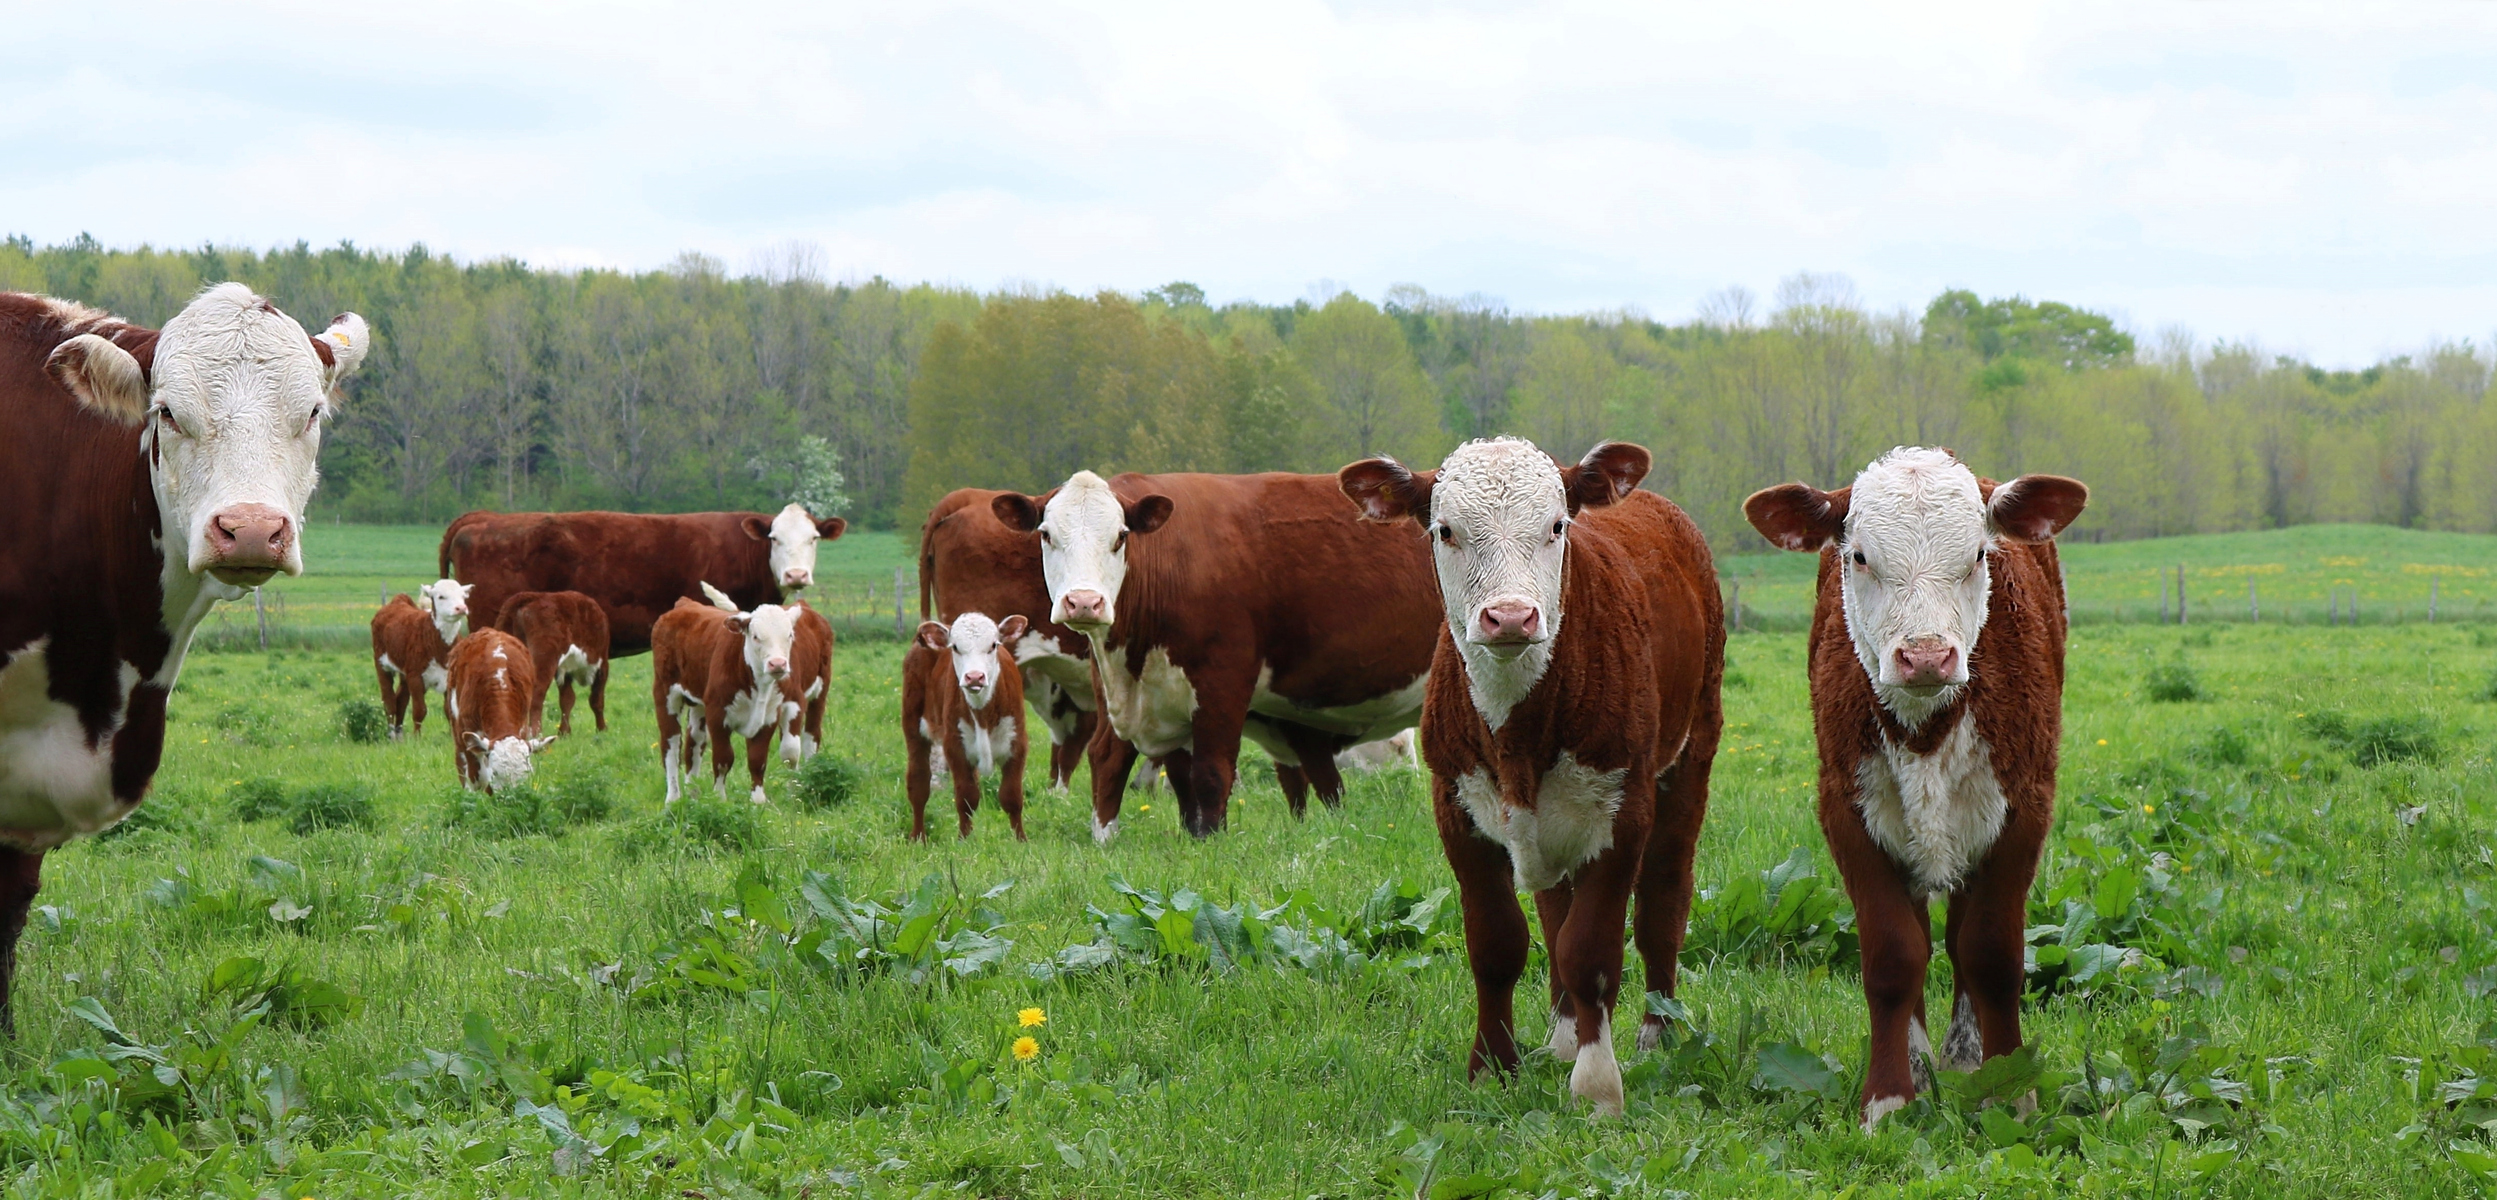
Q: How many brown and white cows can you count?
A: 12